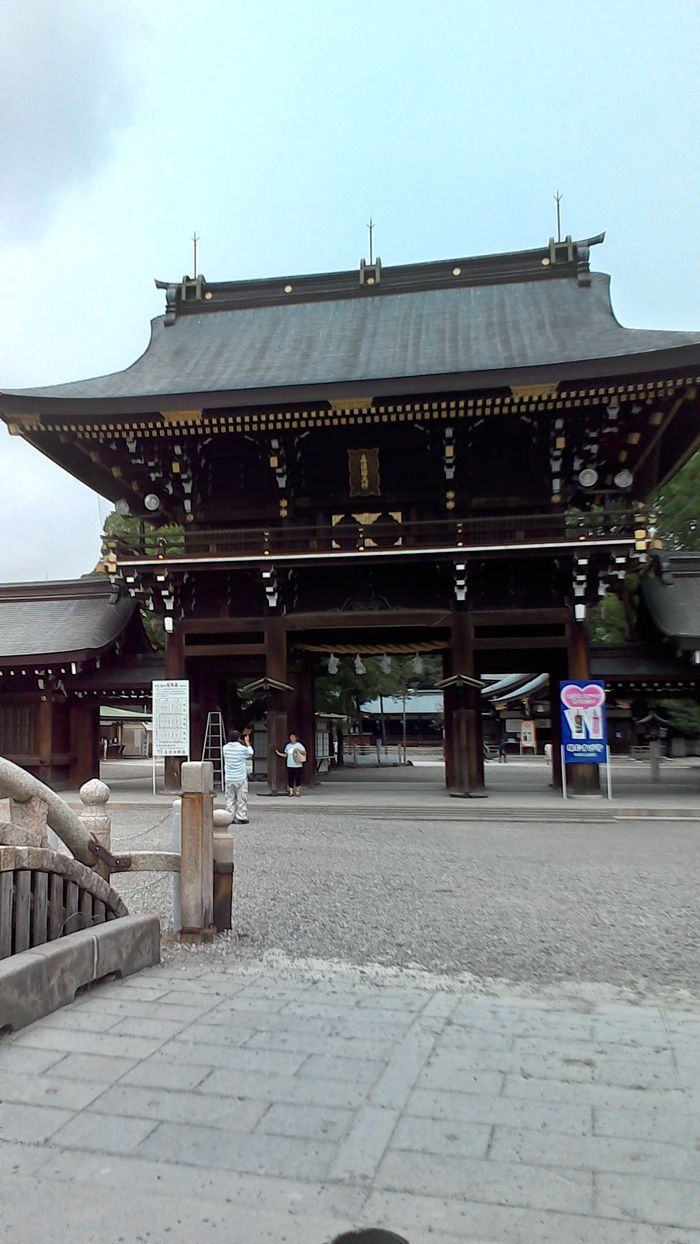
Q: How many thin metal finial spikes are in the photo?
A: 3